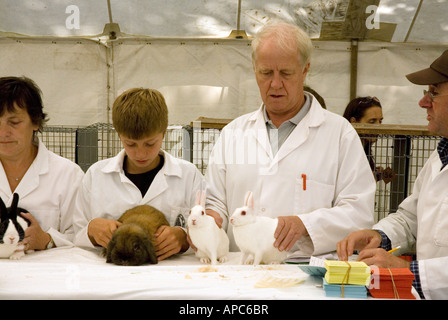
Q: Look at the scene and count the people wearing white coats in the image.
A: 4